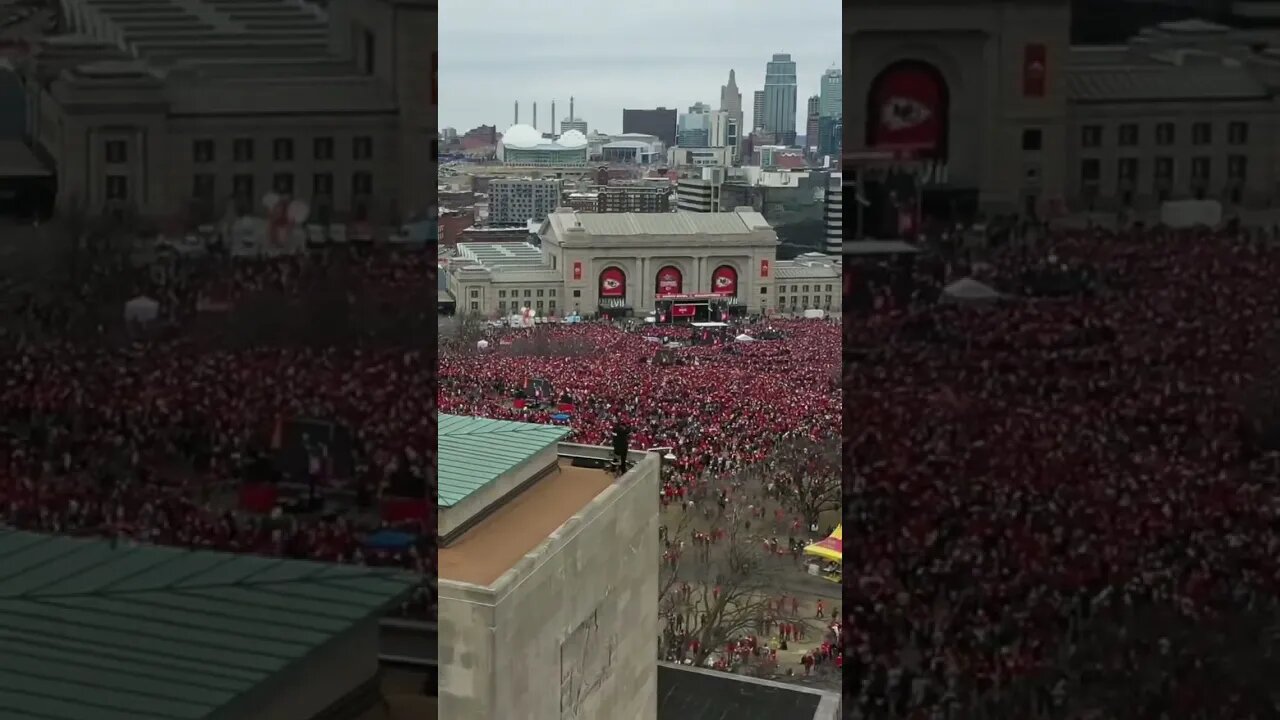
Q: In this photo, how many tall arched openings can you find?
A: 3